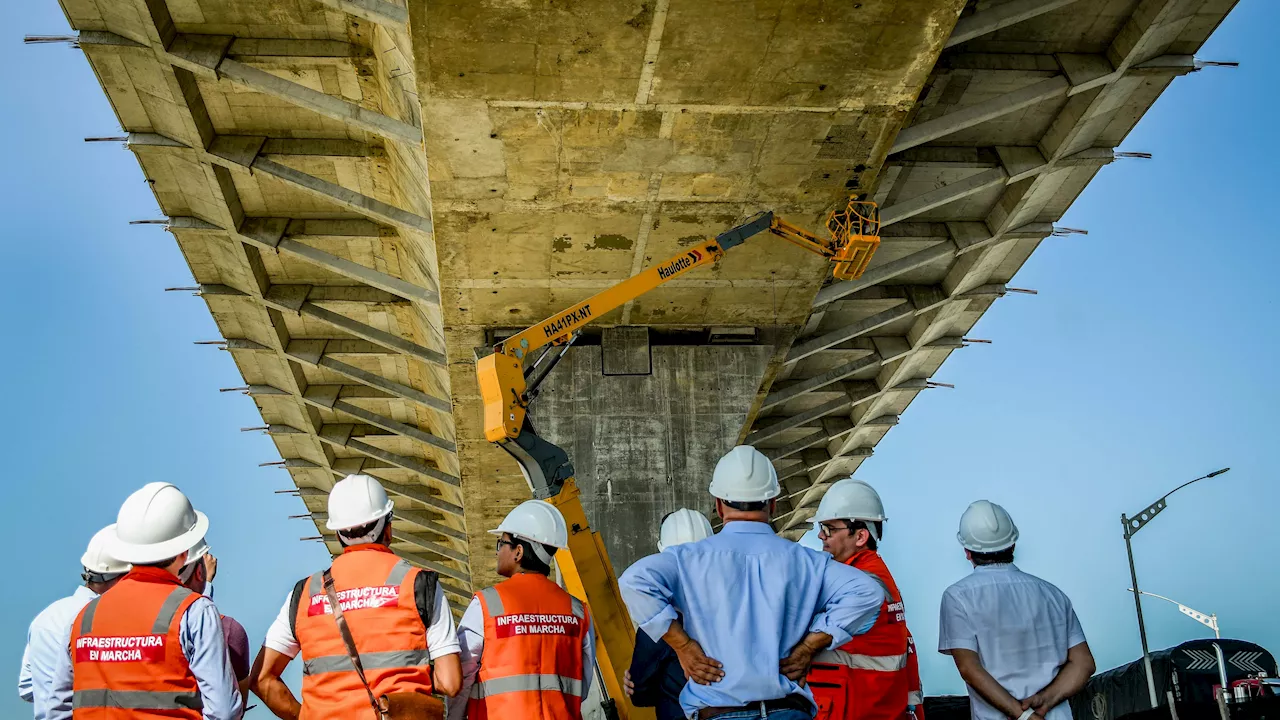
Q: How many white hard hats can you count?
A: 9